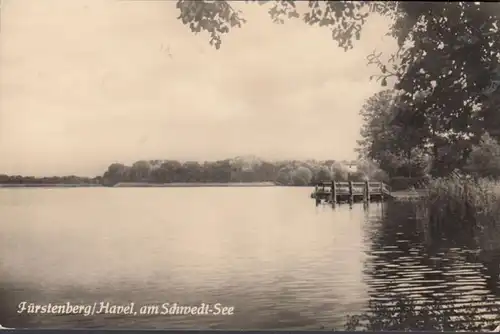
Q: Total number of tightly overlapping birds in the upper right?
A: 0